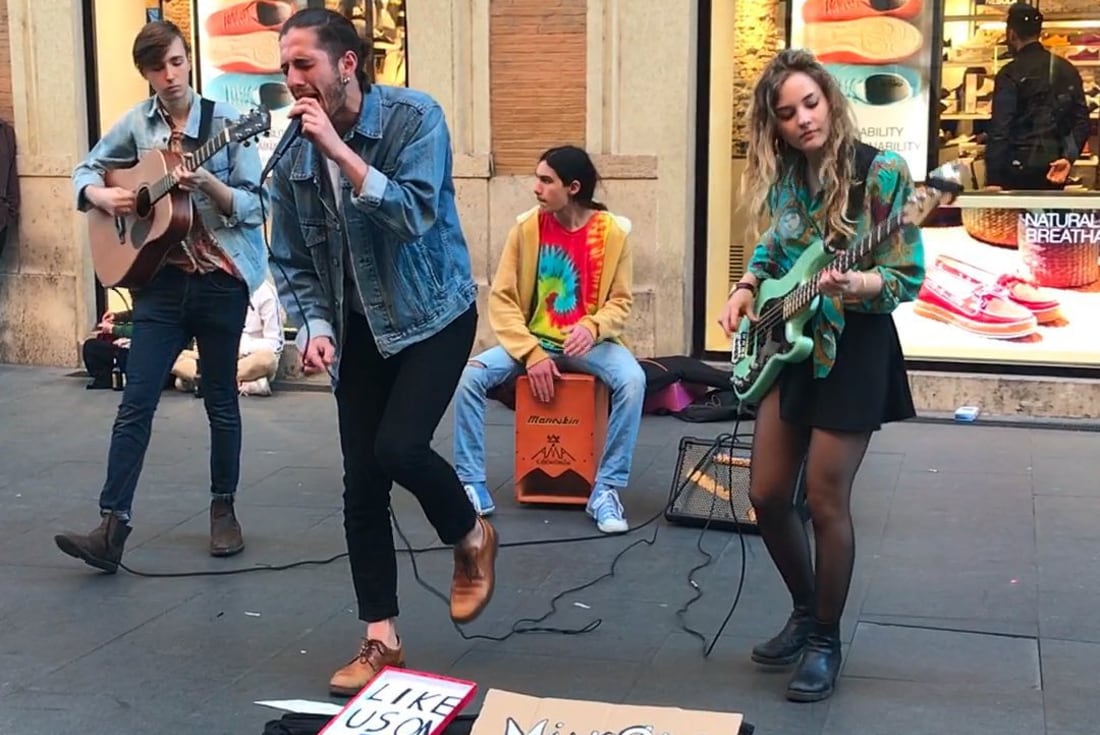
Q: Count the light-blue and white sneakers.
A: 2